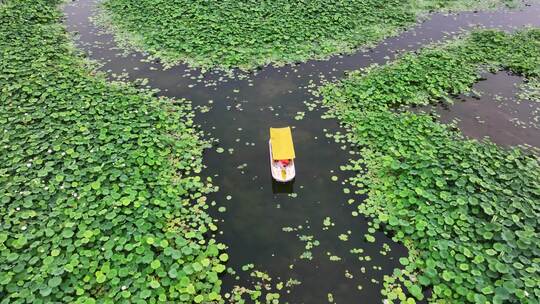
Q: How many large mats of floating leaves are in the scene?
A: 3